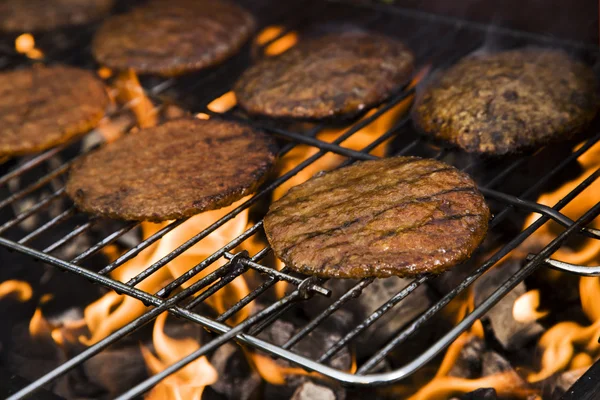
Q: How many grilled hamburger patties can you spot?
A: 7